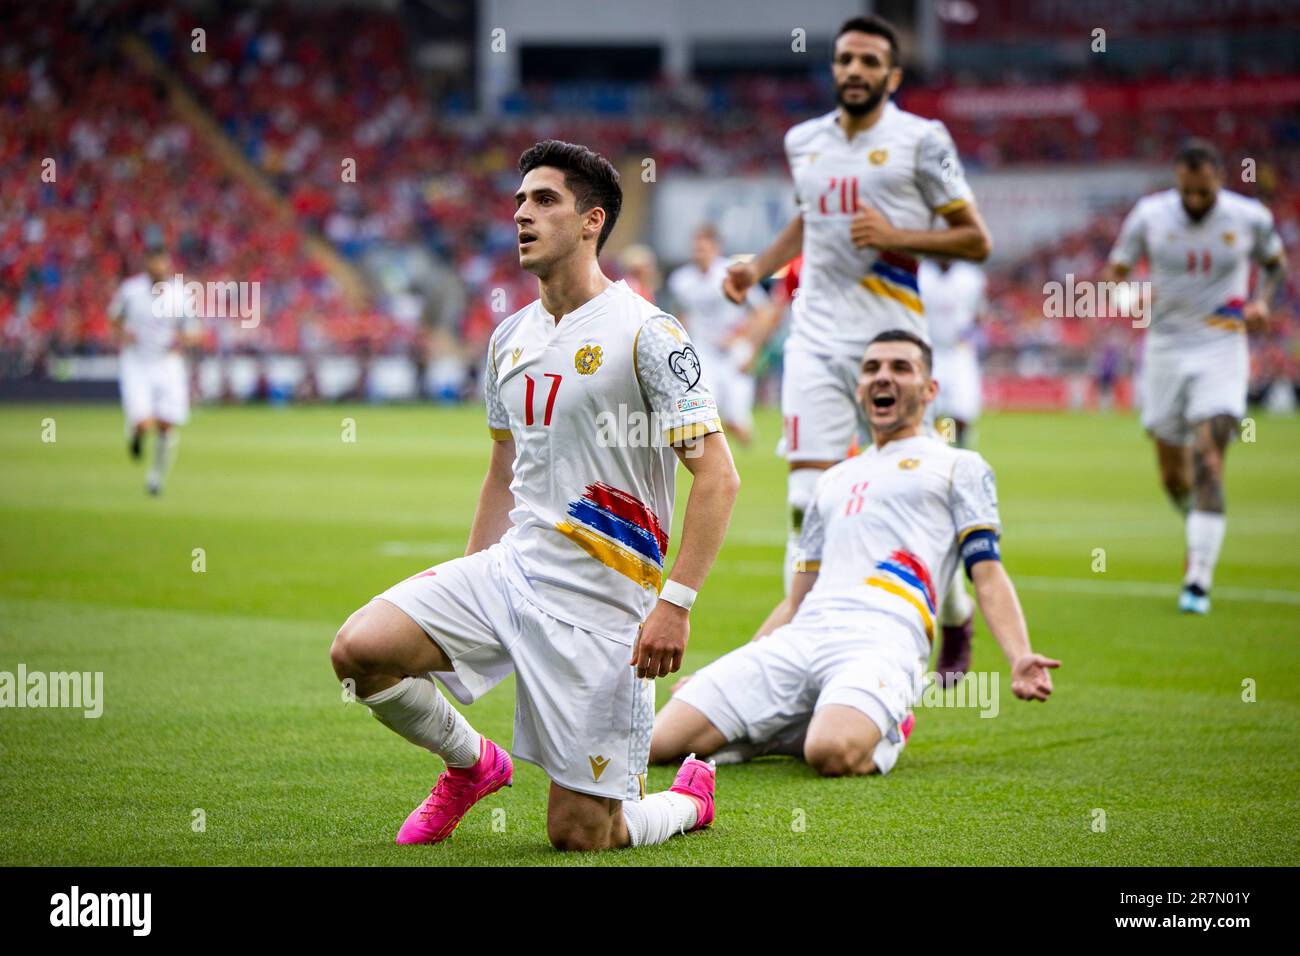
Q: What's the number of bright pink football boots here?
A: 3